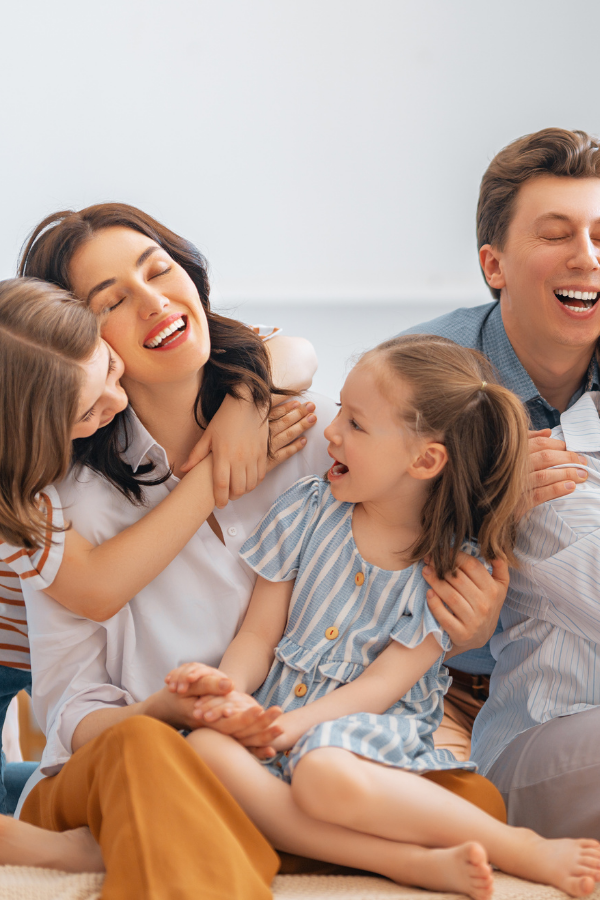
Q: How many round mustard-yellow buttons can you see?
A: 3